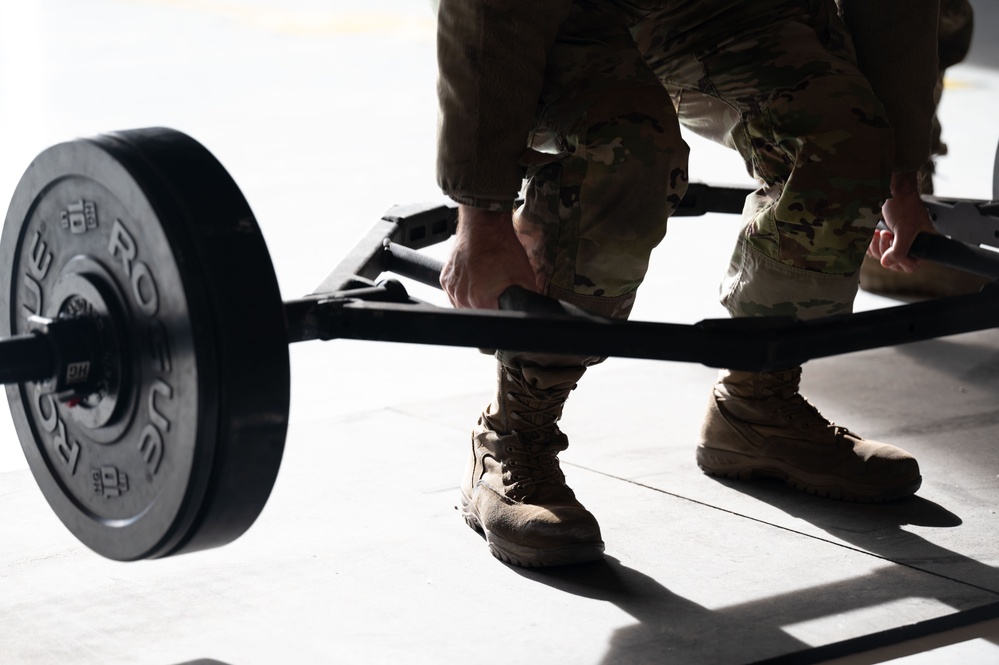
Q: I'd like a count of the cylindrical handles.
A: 2